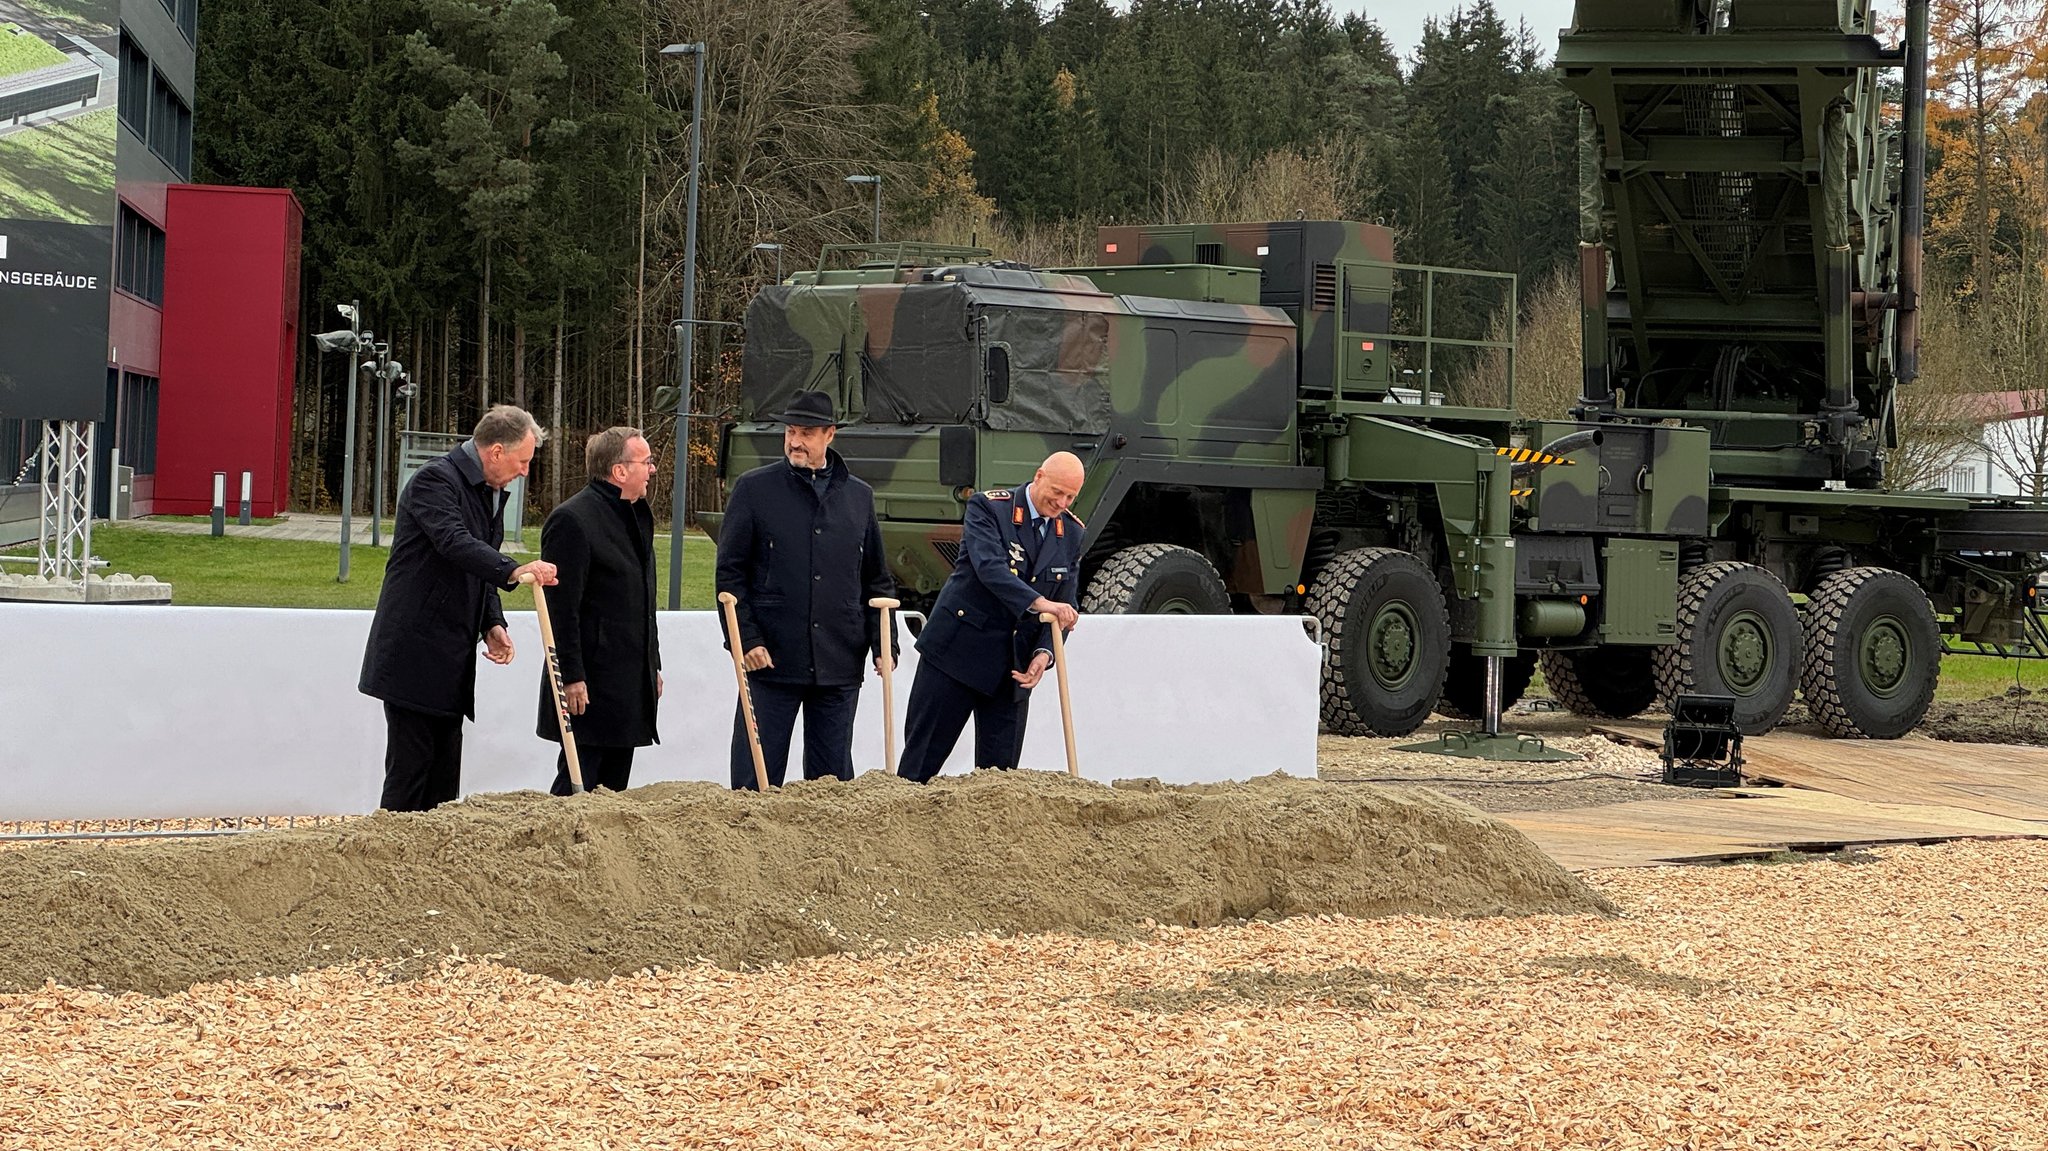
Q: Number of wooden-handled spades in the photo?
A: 4